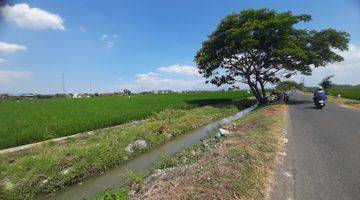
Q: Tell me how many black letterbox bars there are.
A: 0